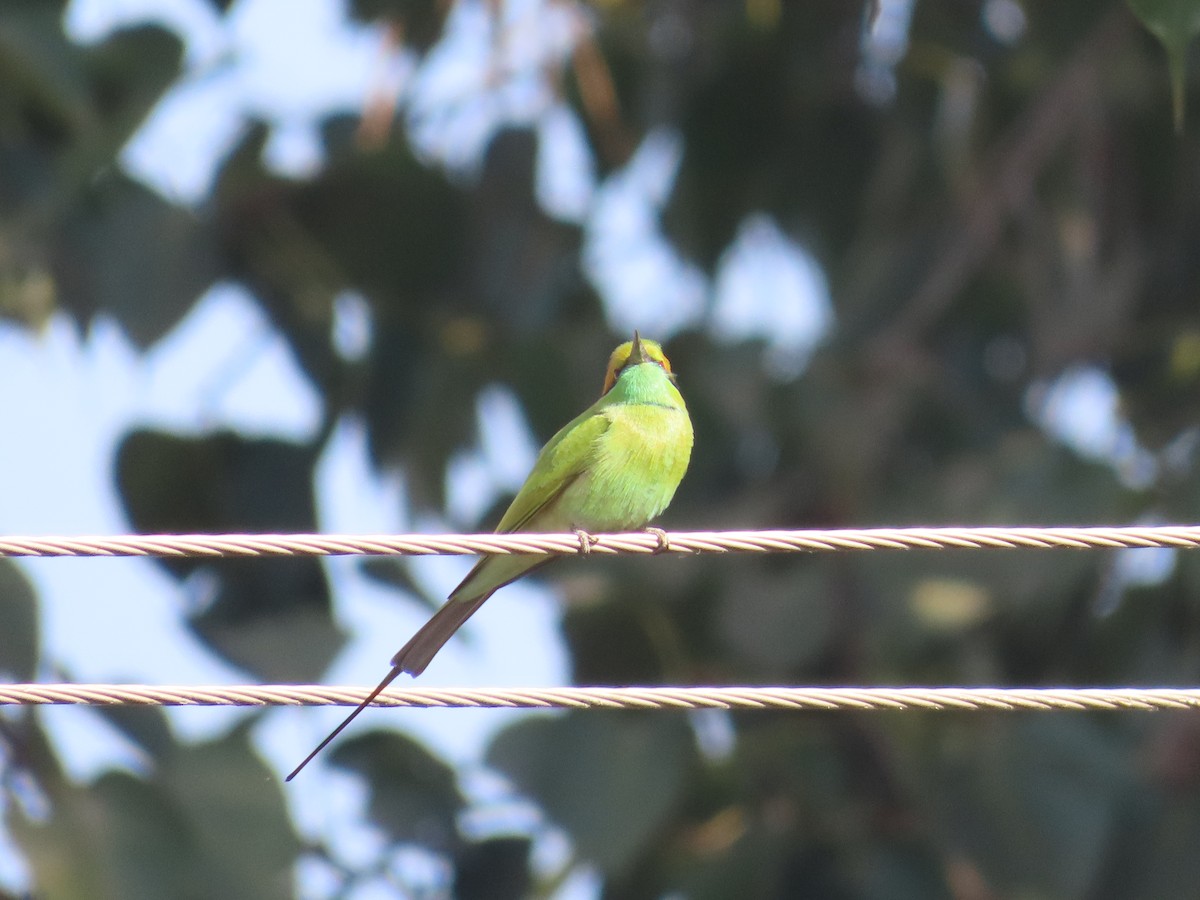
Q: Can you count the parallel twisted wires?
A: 2